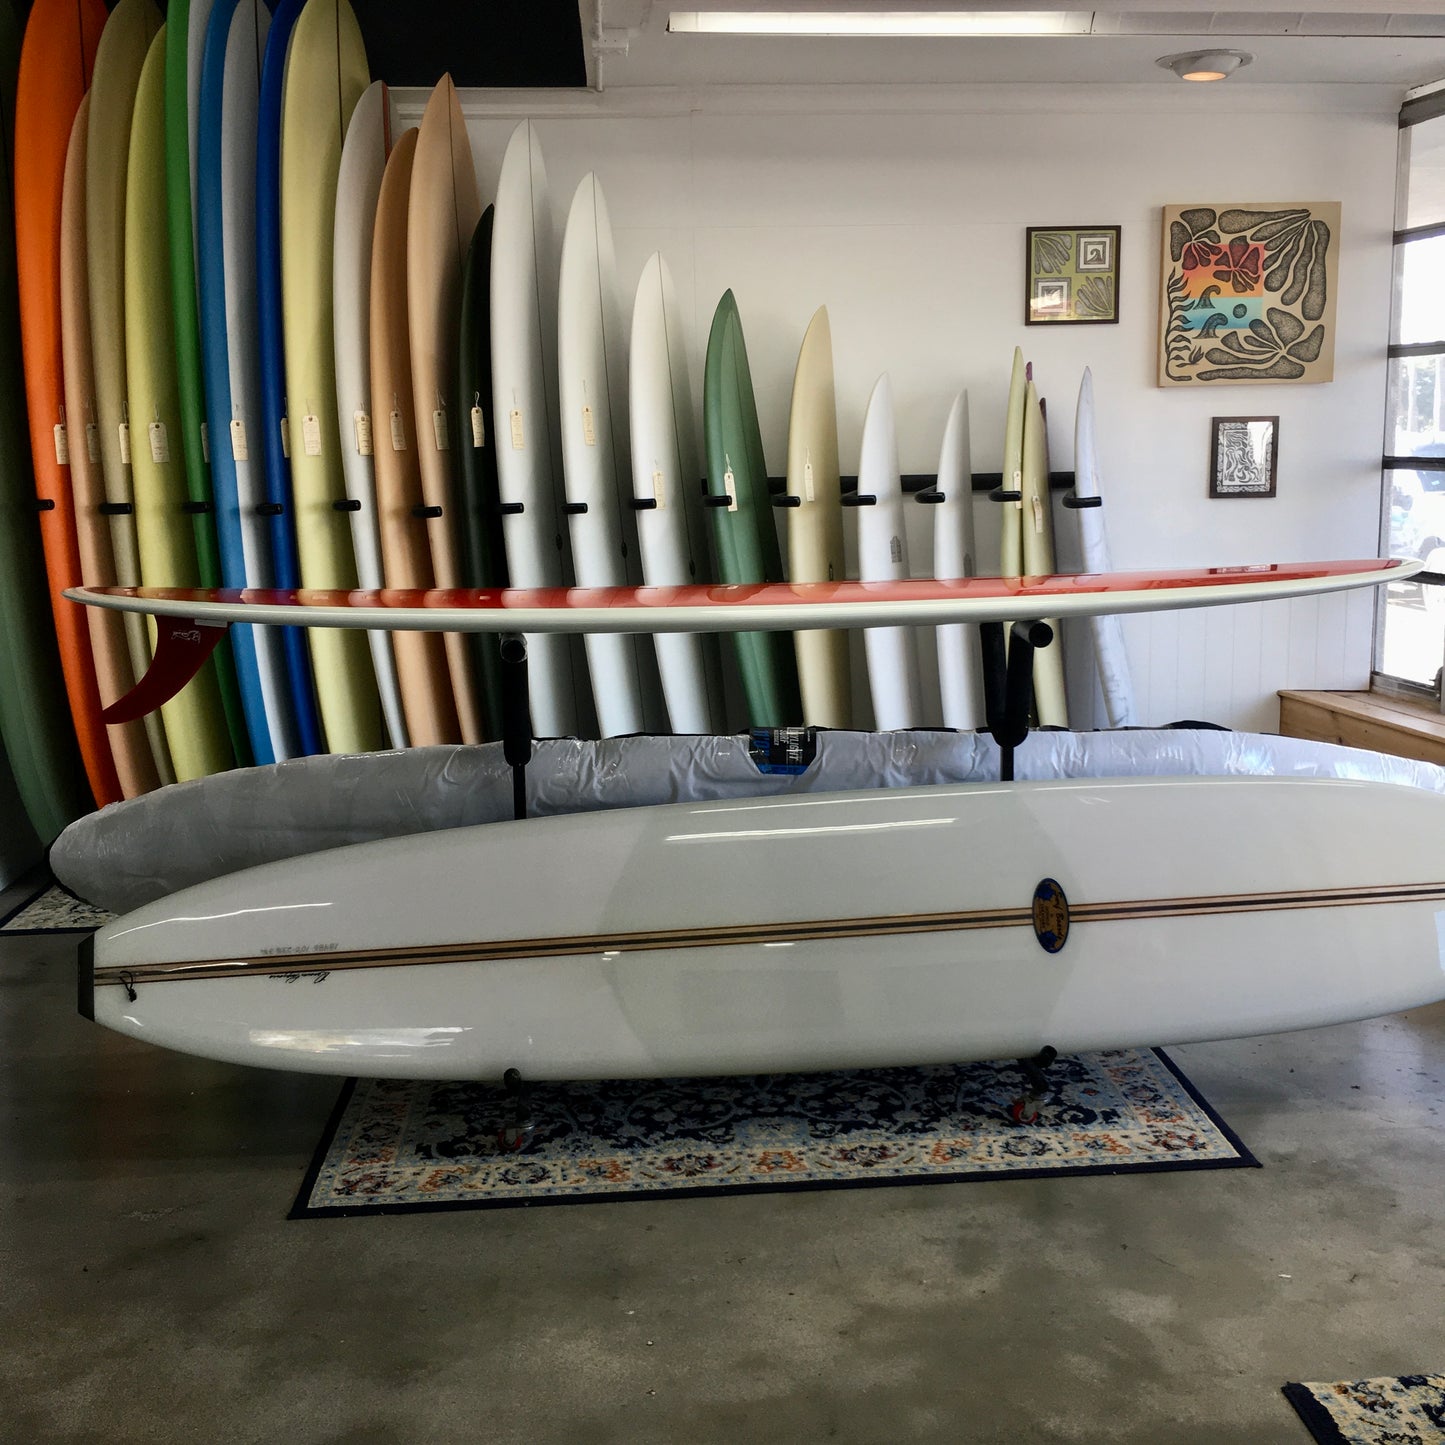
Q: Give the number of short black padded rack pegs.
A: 15